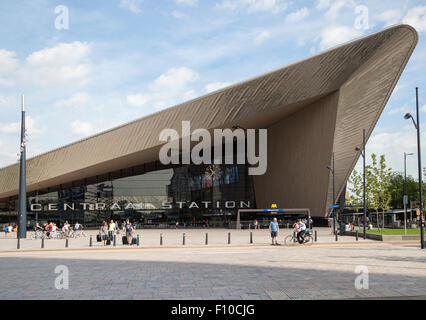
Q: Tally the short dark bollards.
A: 15